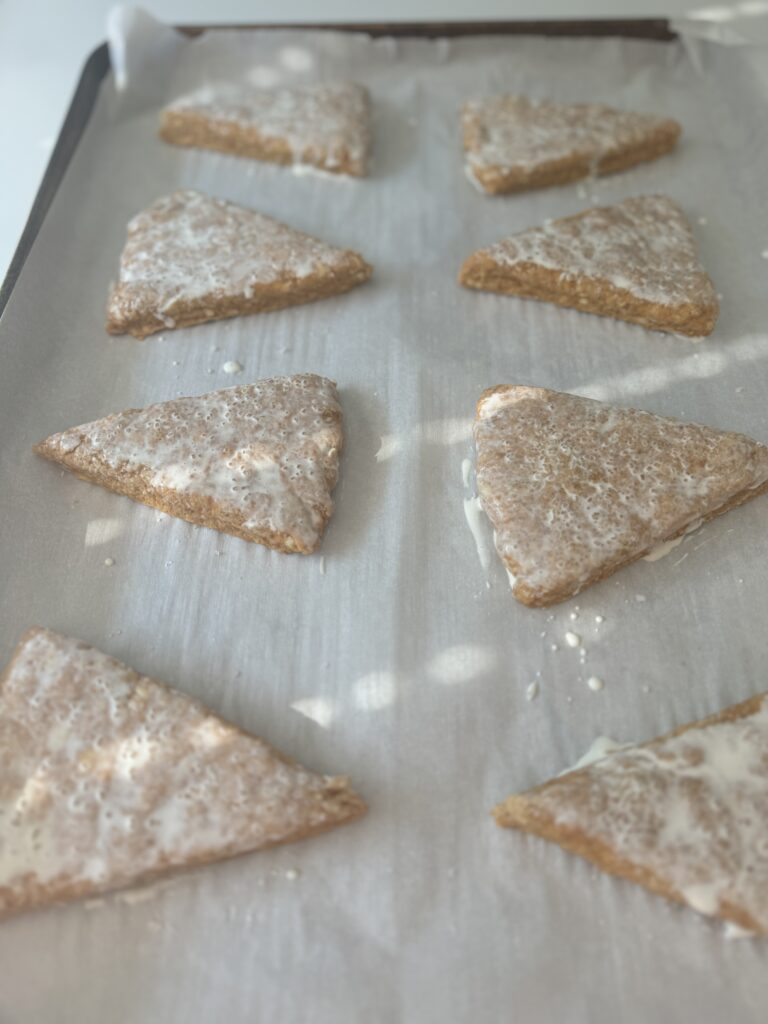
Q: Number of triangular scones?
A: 8